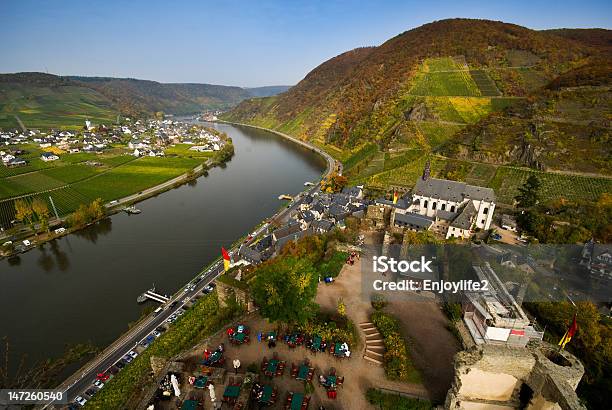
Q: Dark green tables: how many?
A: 14